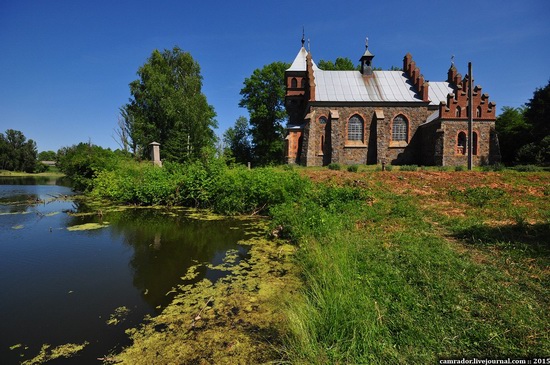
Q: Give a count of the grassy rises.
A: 1